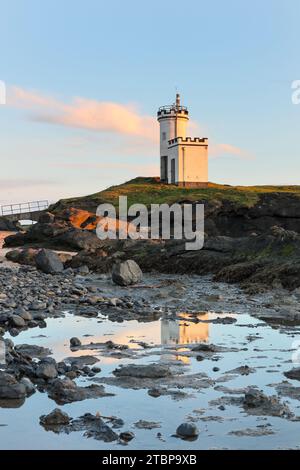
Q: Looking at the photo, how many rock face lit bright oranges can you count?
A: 1